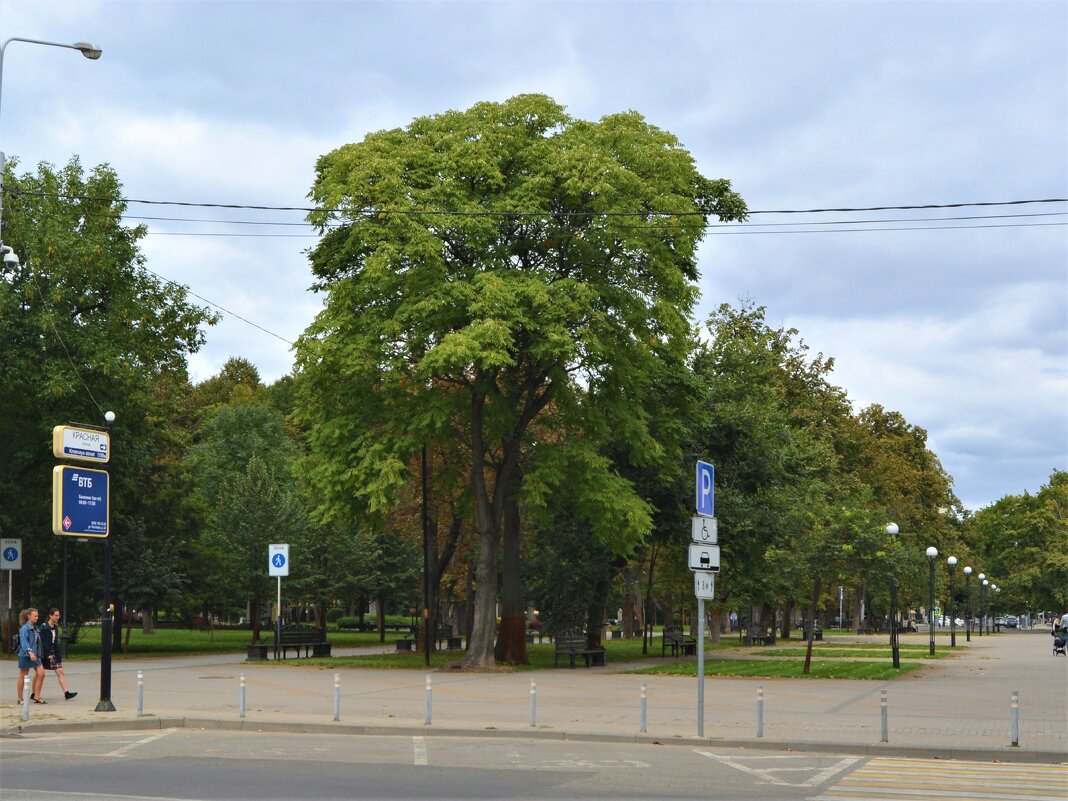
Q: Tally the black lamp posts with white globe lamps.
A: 9